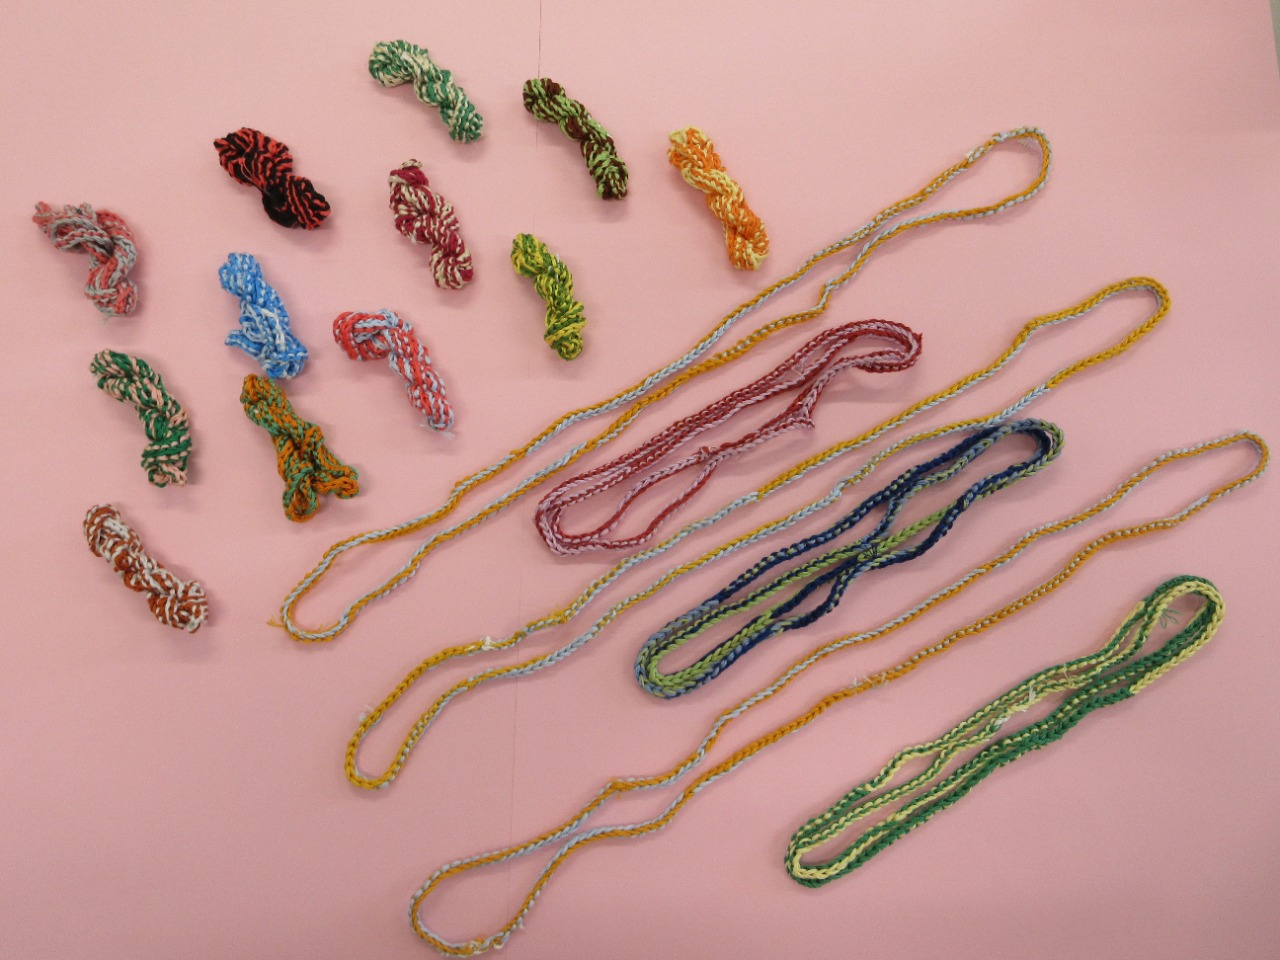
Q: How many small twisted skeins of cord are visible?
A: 12